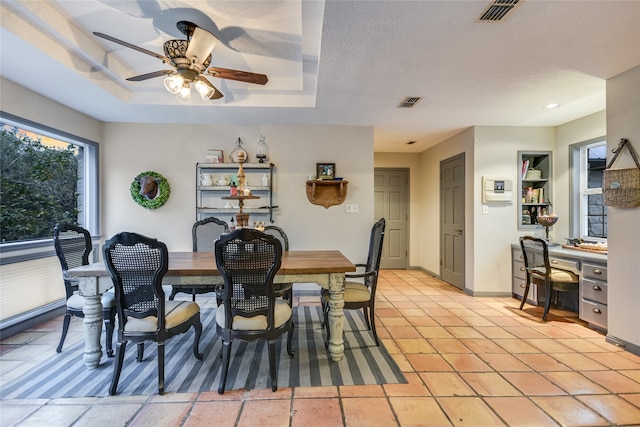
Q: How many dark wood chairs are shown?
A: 7